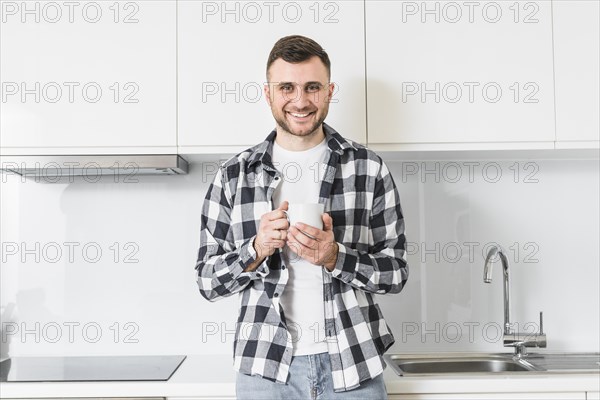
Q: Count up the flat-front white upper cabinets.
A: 4